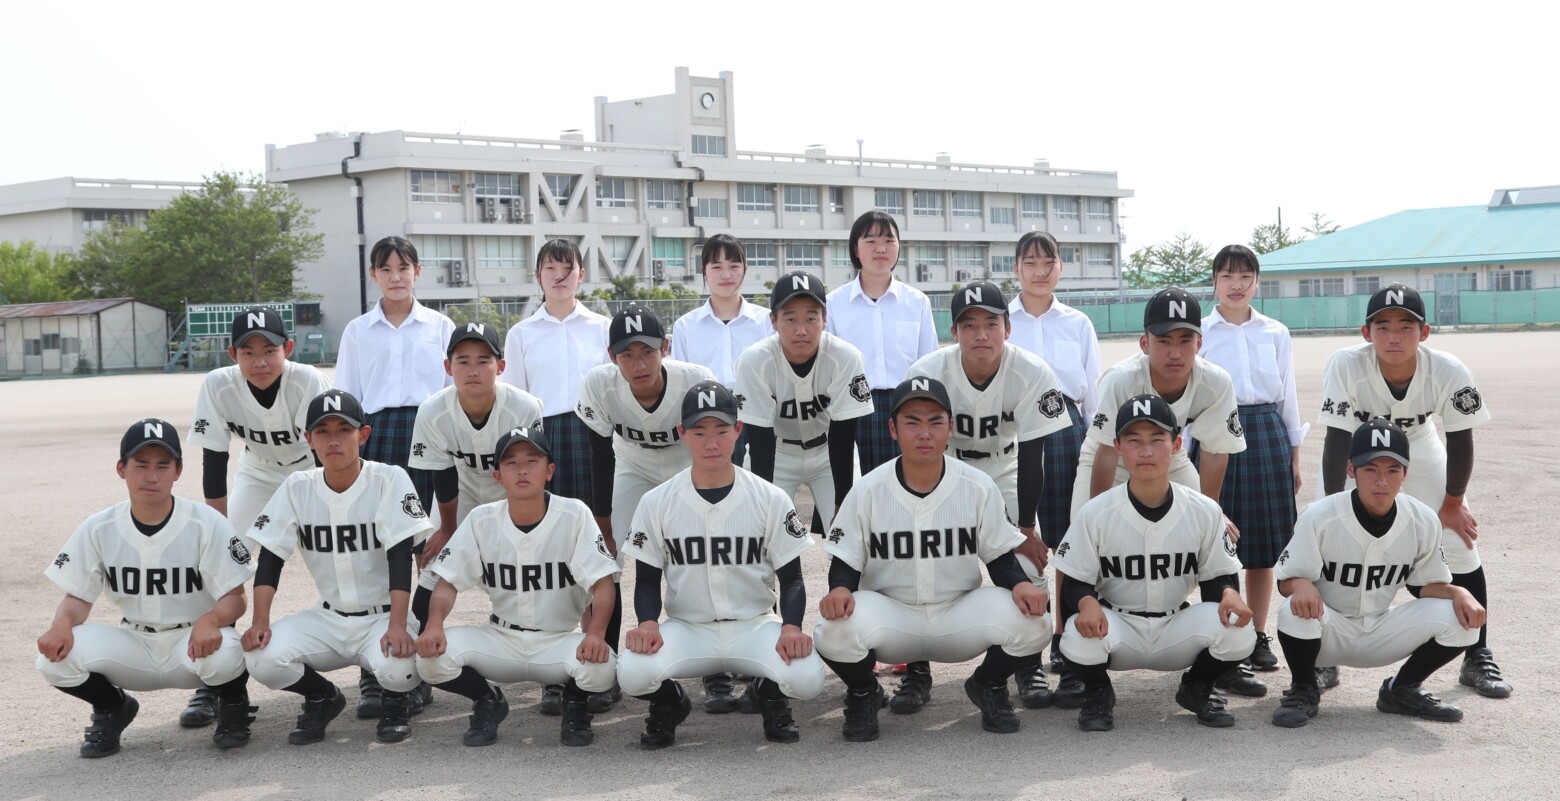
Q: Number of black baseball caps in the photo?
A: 14